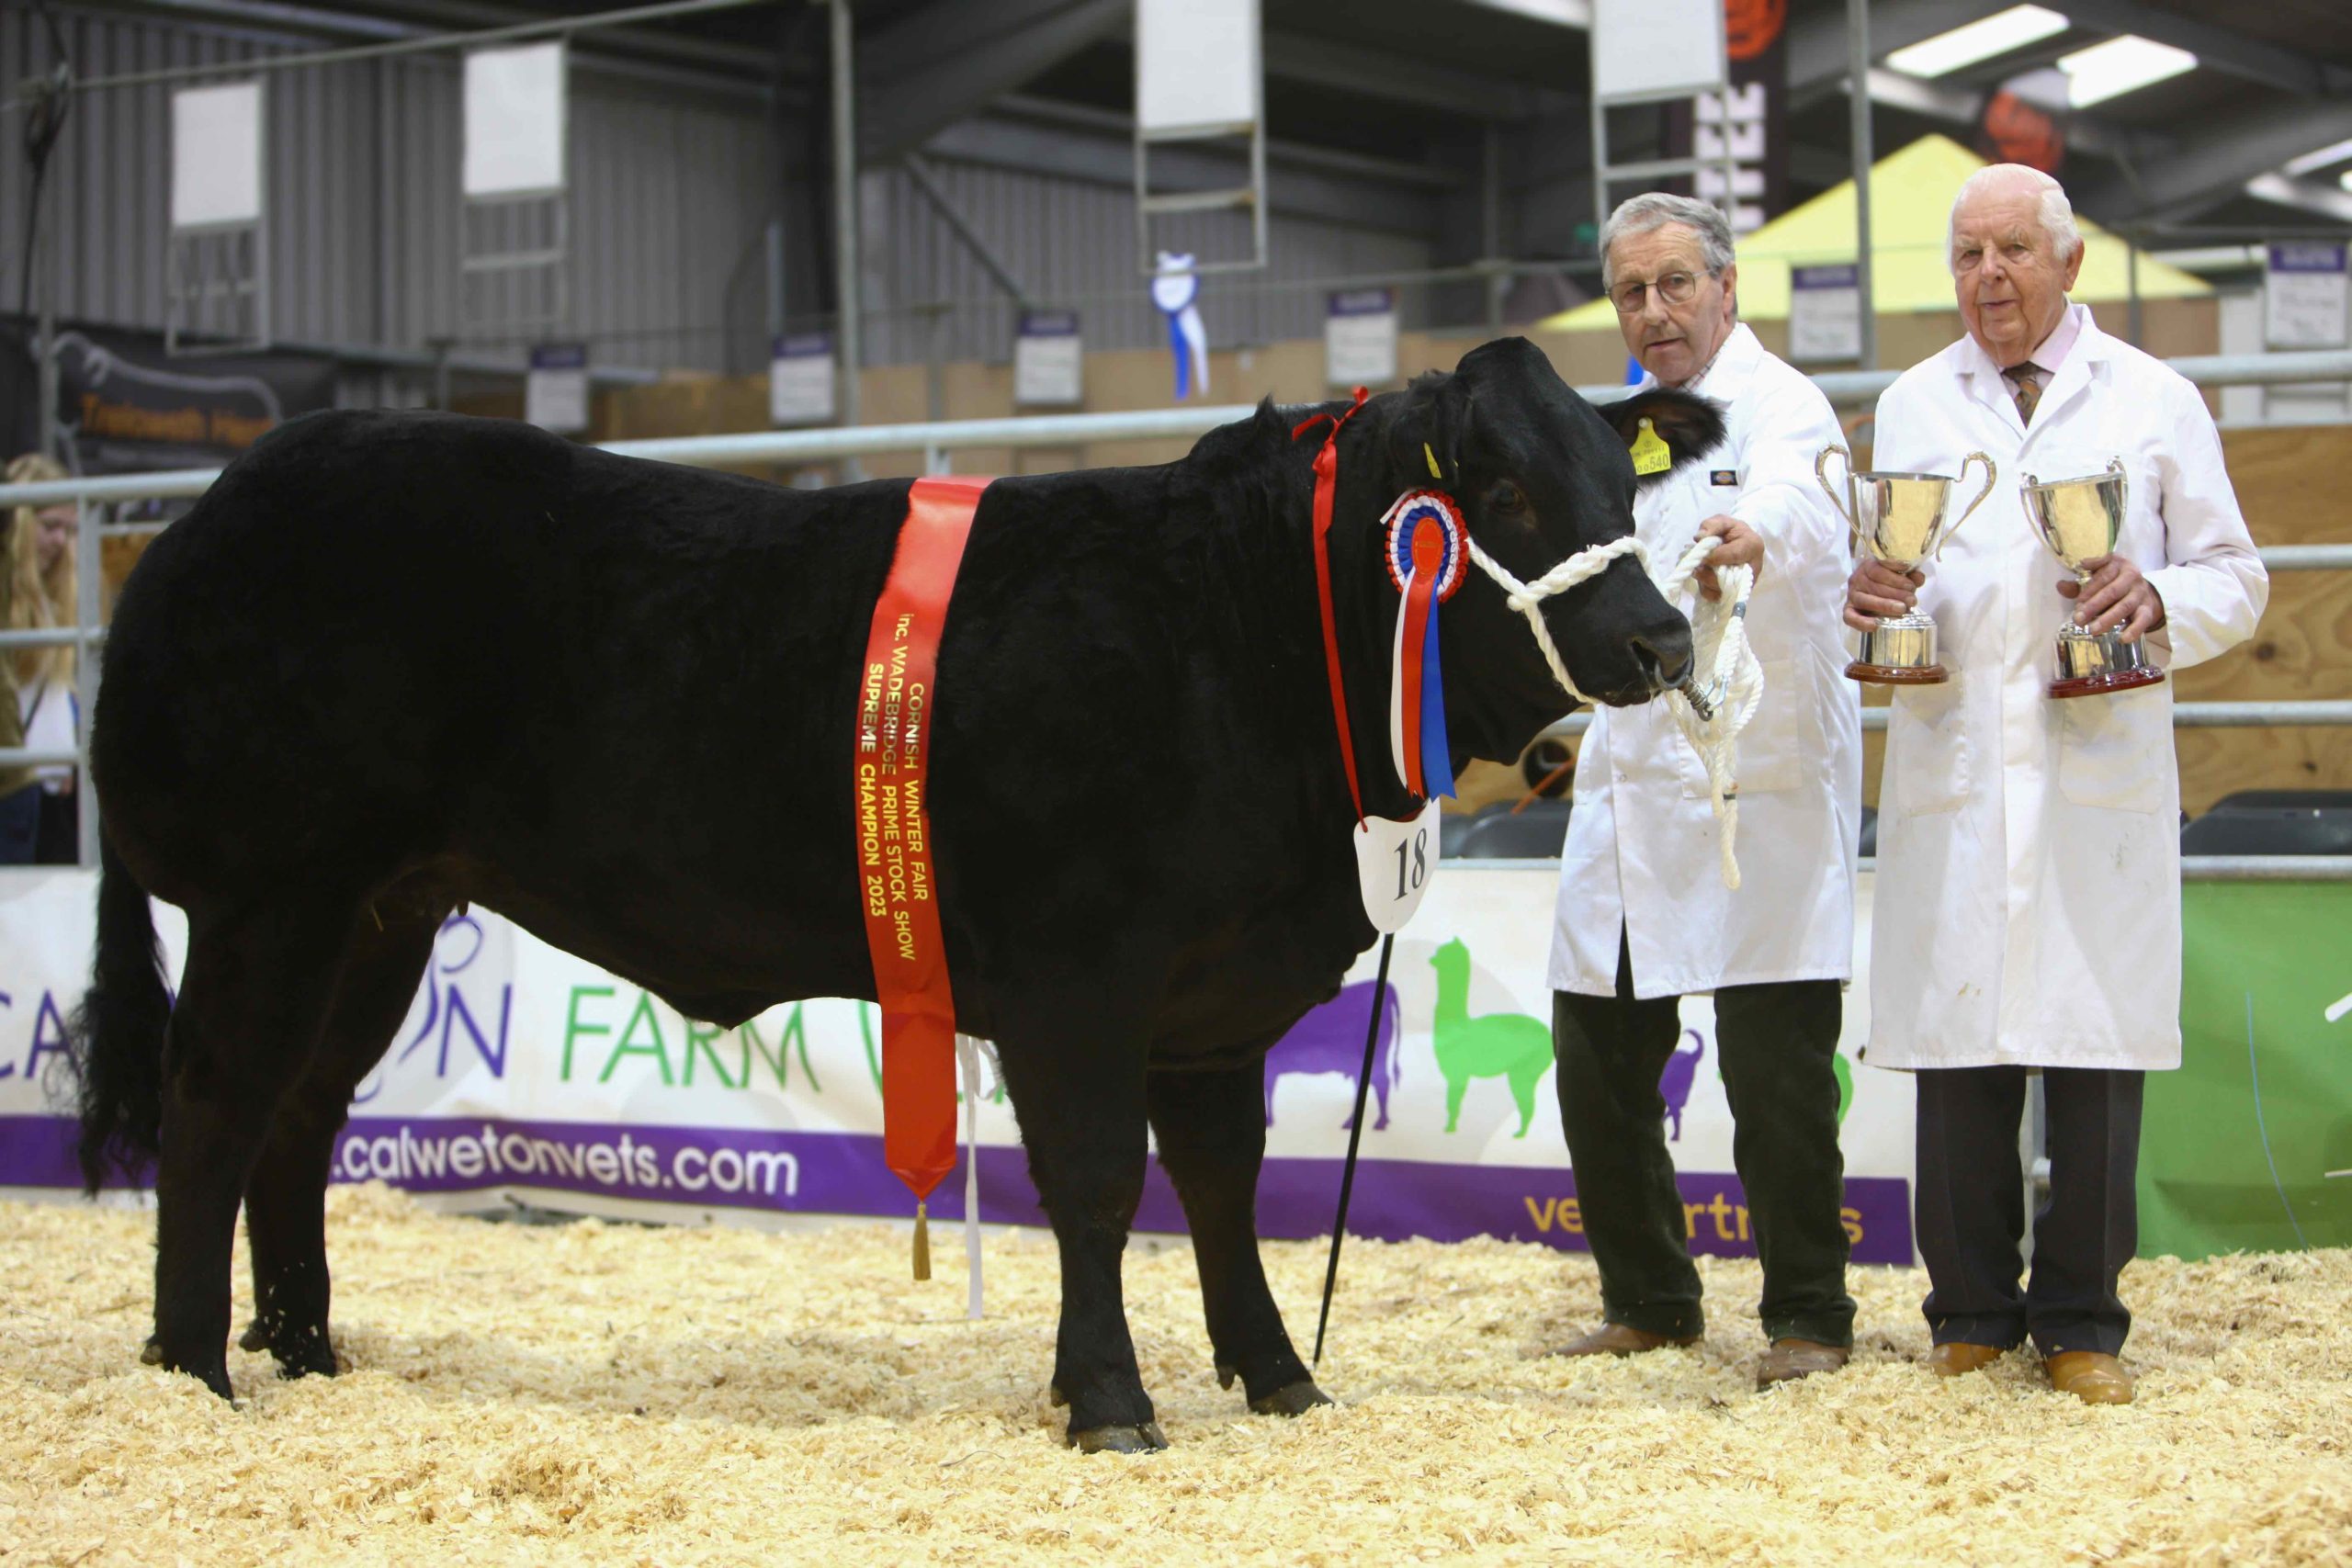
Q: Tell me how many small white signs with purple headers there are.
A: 6